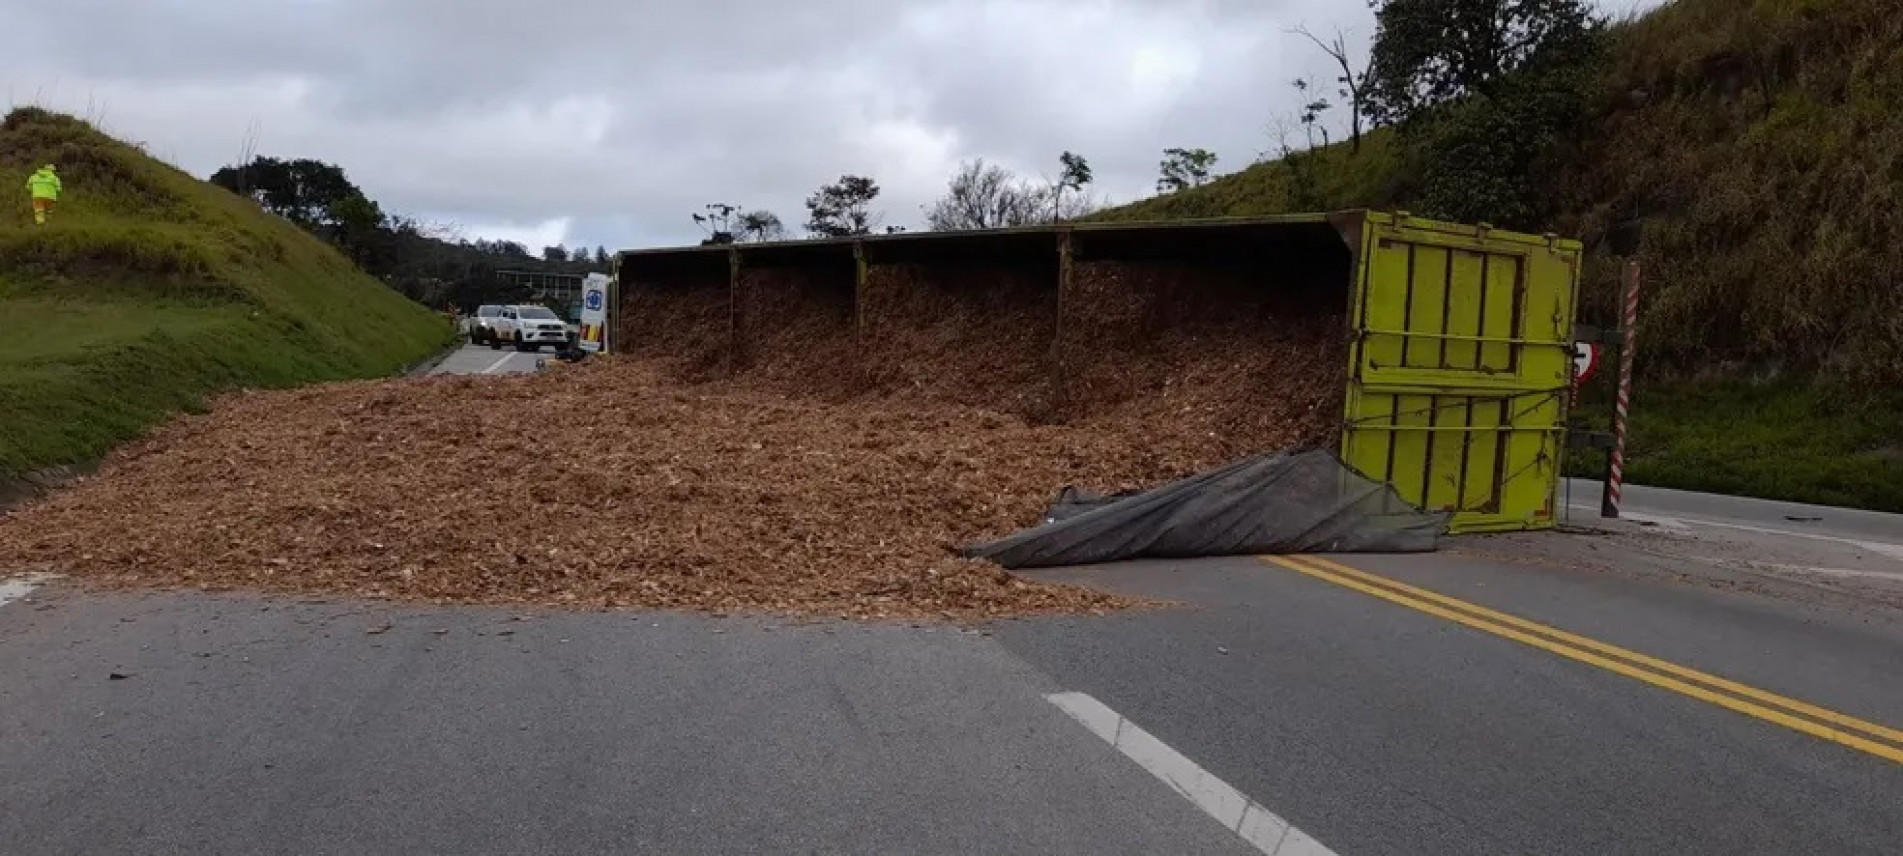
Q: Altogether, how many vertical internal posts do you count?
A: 3